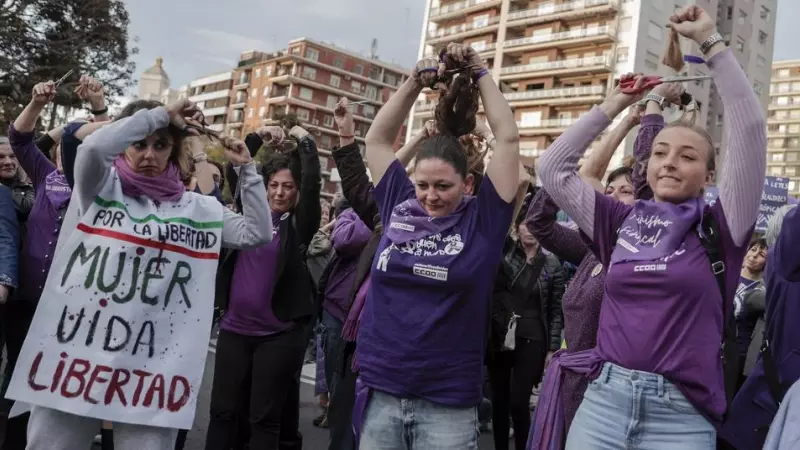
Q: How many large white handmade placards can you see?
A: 1